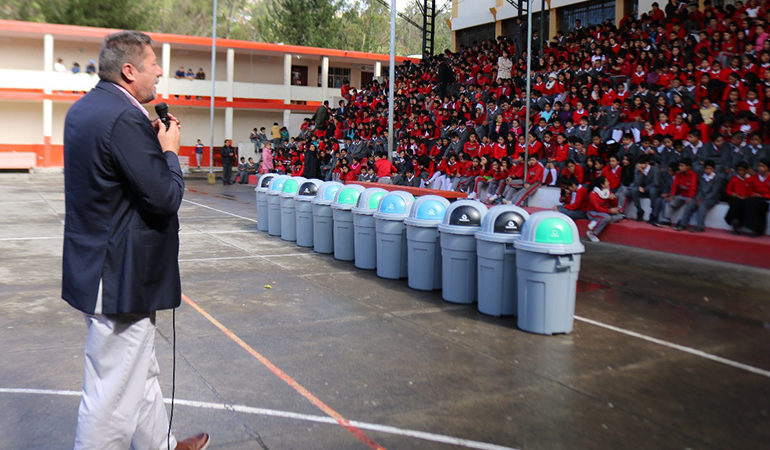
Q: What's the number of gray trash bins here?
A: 12